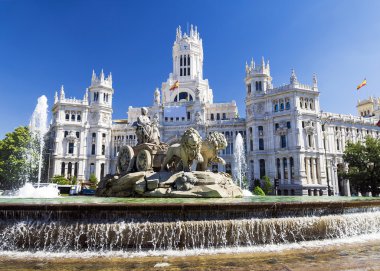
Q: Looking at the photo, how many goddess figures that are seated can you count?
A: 1